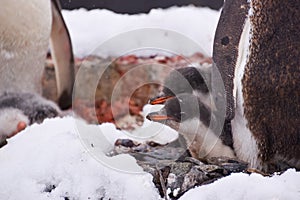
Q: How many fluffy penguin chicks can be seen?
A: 3